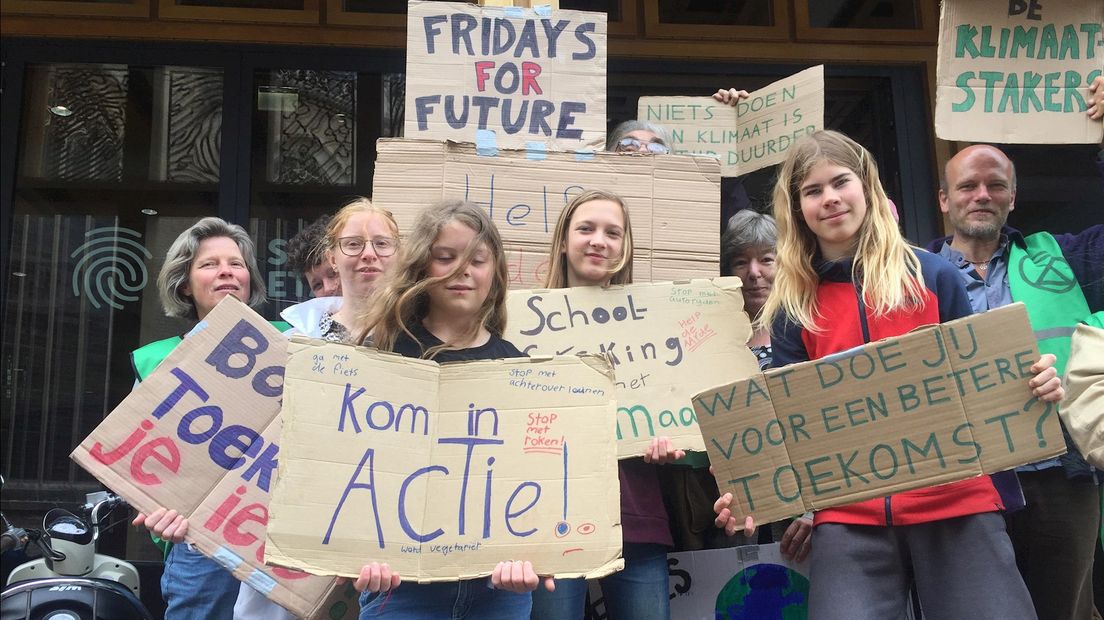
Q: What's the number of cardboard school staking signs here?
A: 1